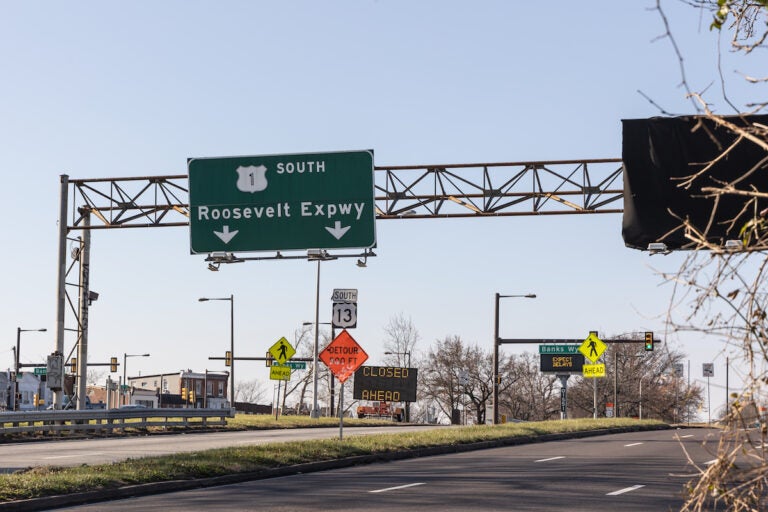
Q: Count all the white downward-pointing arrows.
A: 2